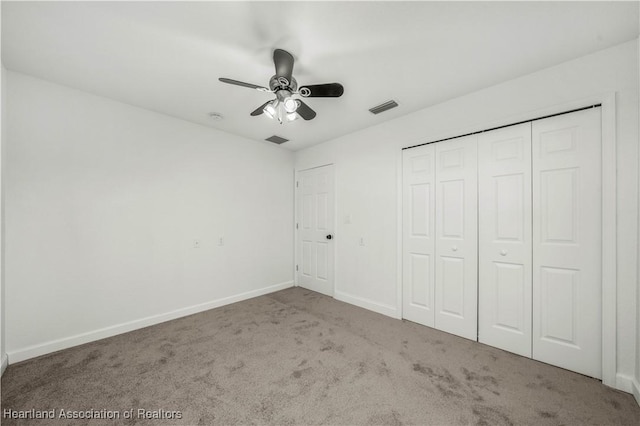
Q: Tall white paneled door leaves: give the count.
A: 5